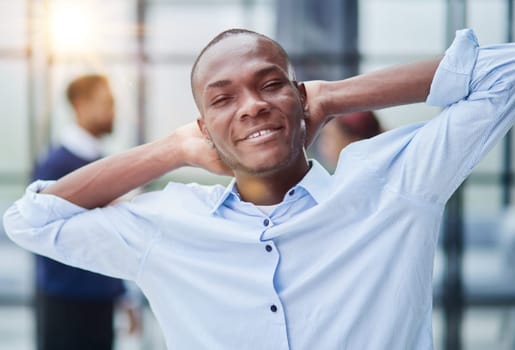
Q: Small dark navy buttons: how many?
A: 4